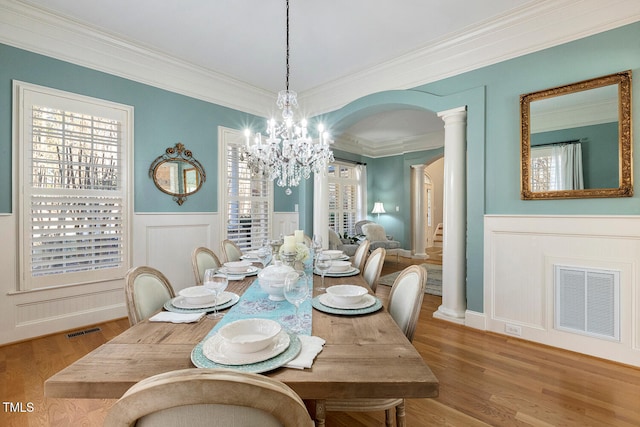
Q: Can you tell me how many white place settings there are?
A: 7